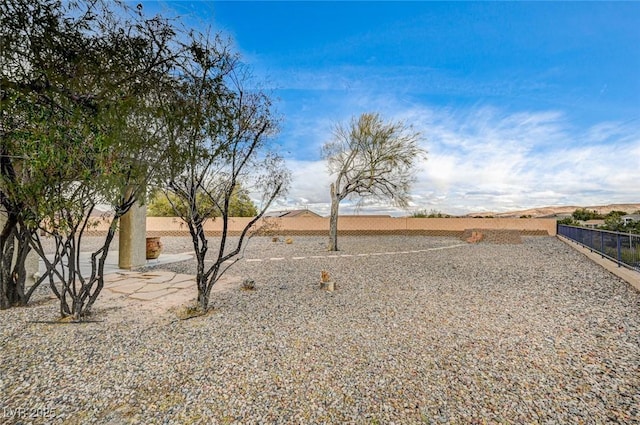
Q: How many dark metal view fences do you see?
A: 1